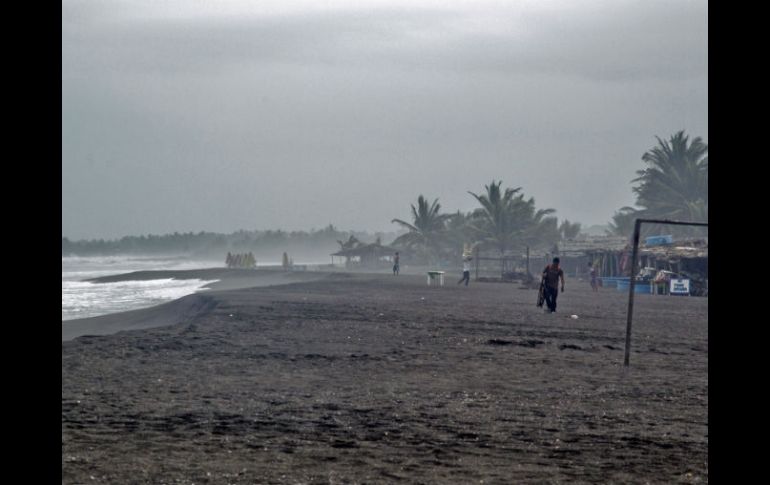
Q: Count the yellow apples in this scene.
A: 0